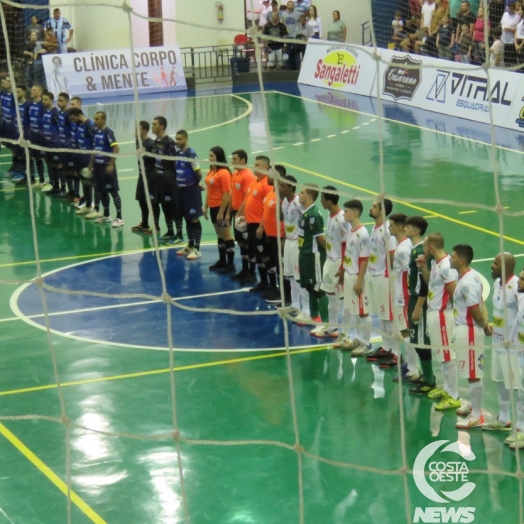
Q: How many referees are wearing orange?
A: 4